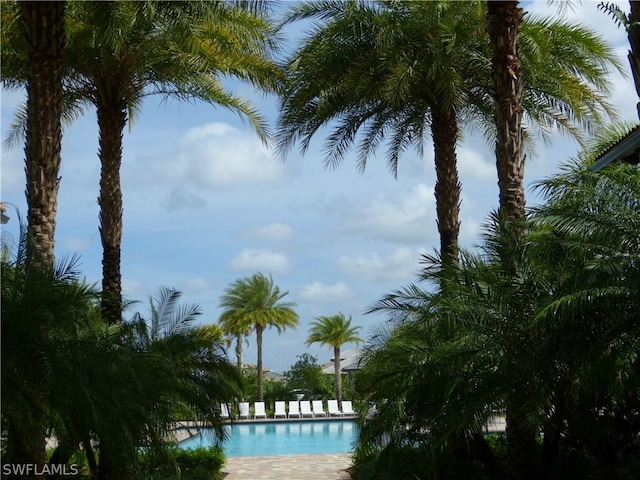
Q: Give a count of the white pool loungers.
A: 9